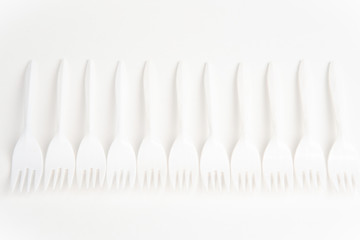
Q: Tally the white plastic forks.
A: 11